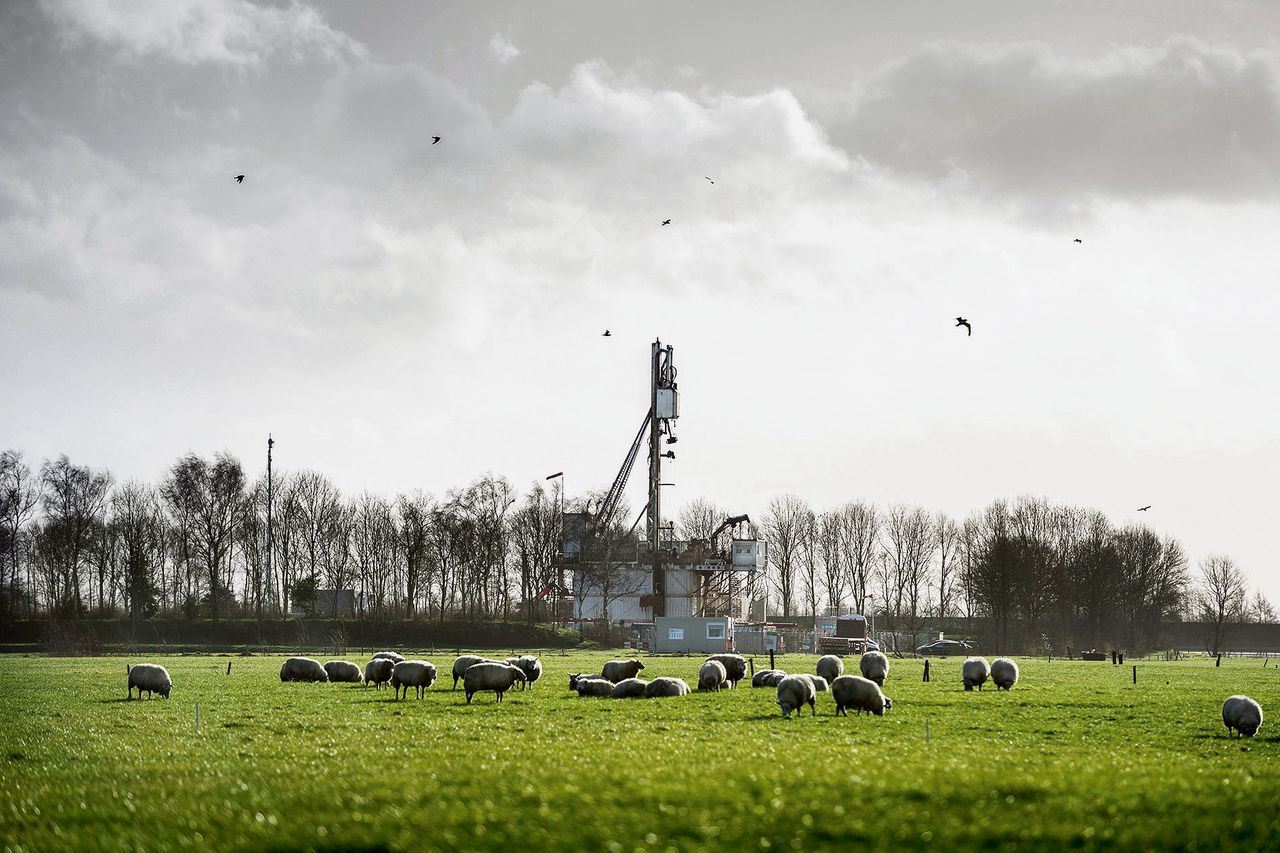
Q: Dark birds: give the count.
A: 8